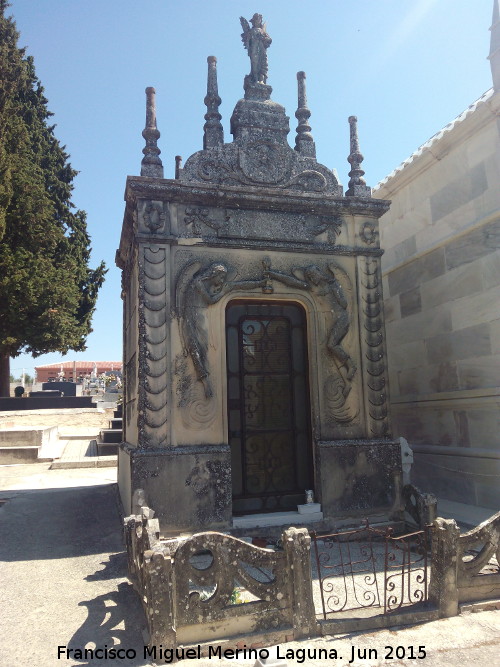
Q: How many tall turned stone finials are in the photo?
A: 4